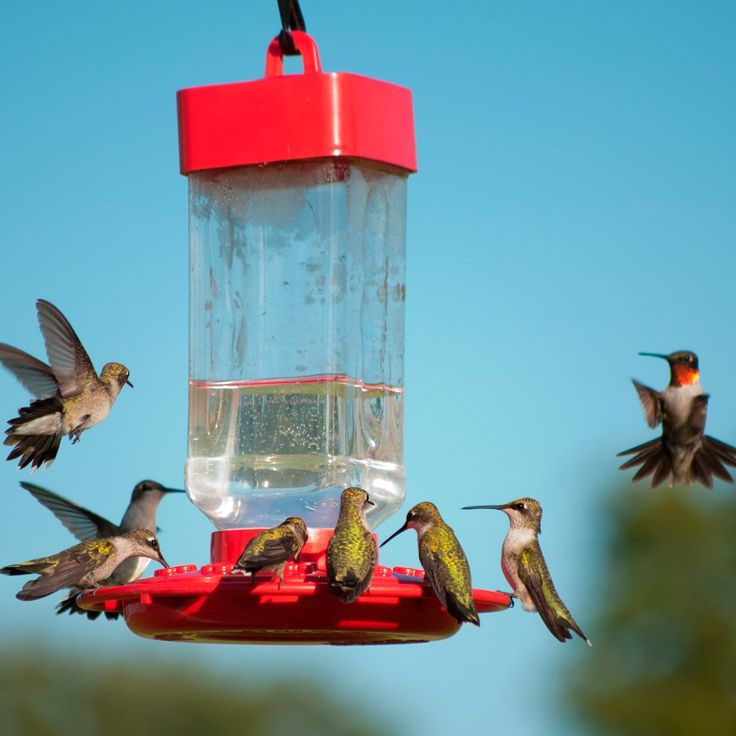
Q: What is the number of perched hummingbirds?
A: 5